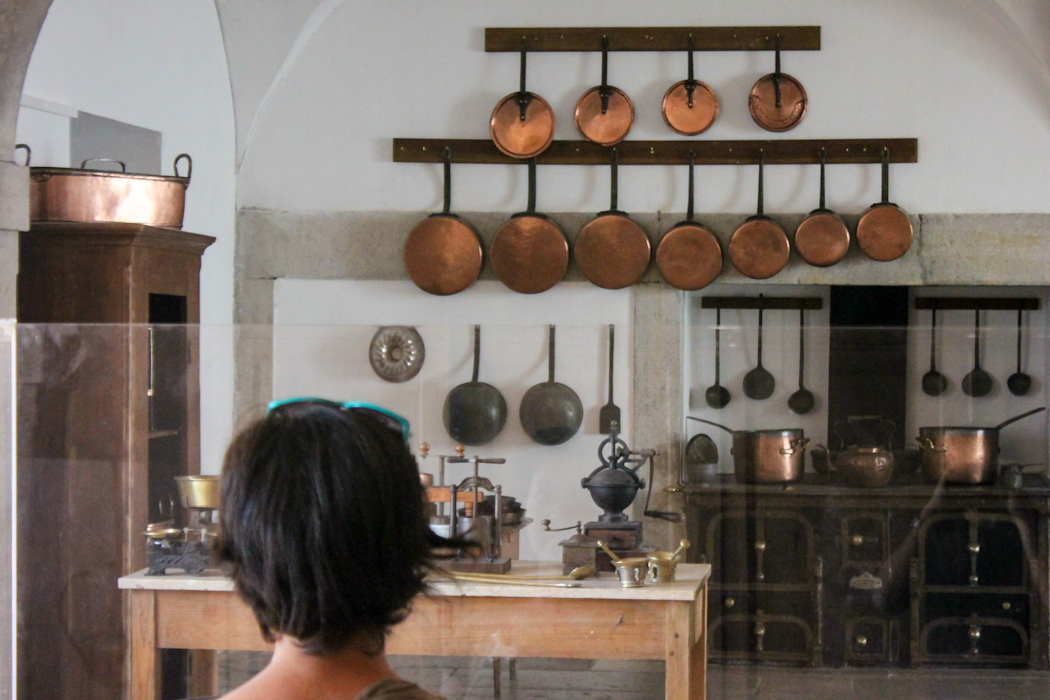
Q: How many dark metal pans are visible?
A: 2